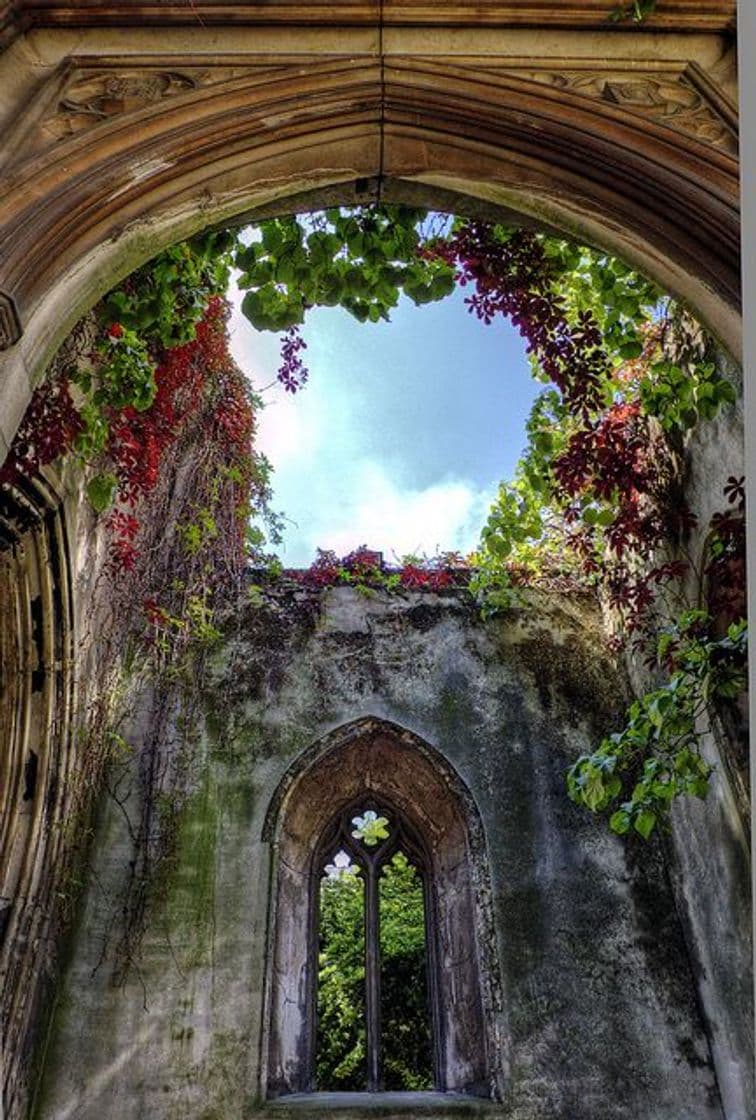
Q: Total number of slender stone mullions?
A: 1